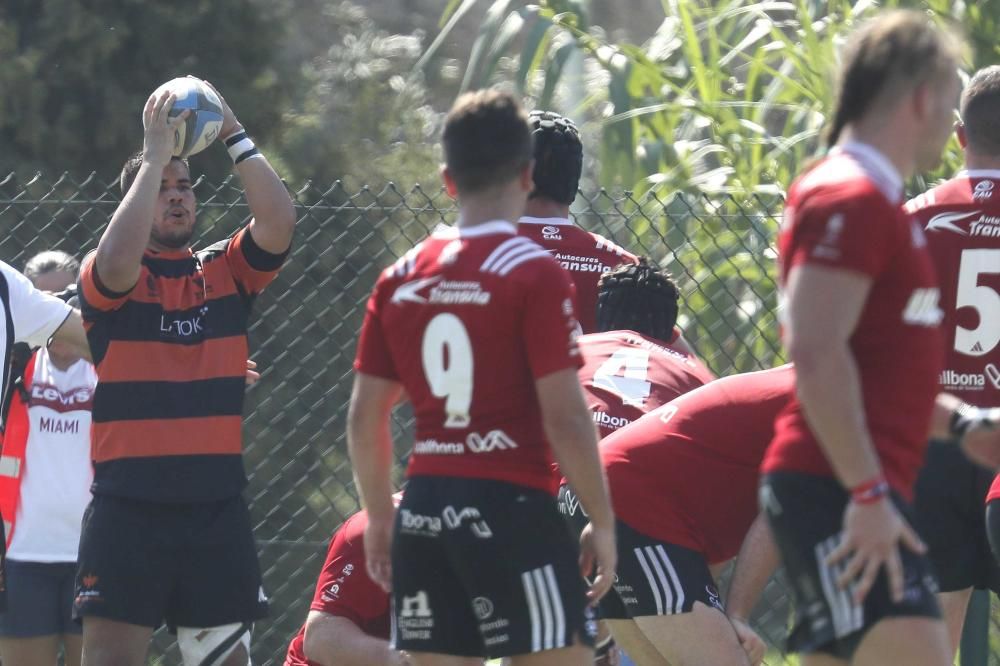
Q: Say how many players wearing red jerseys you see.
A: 7